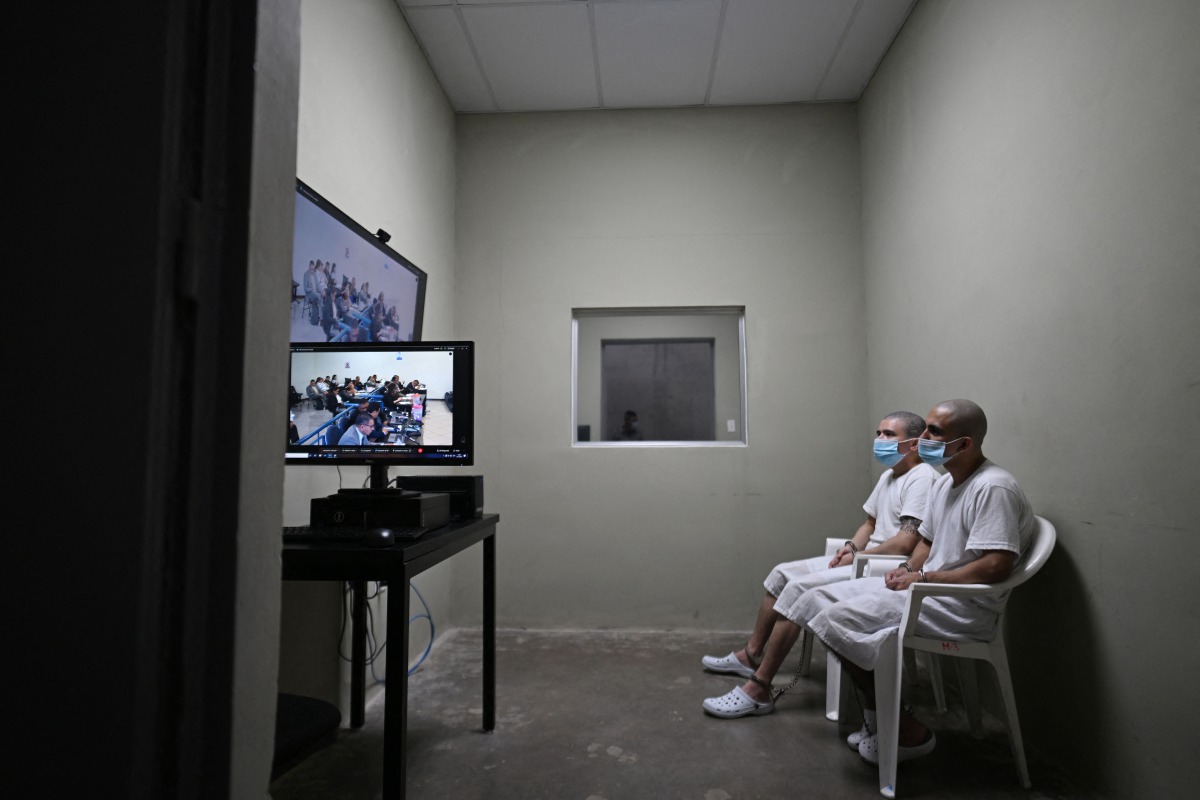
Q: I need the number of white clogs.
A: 4